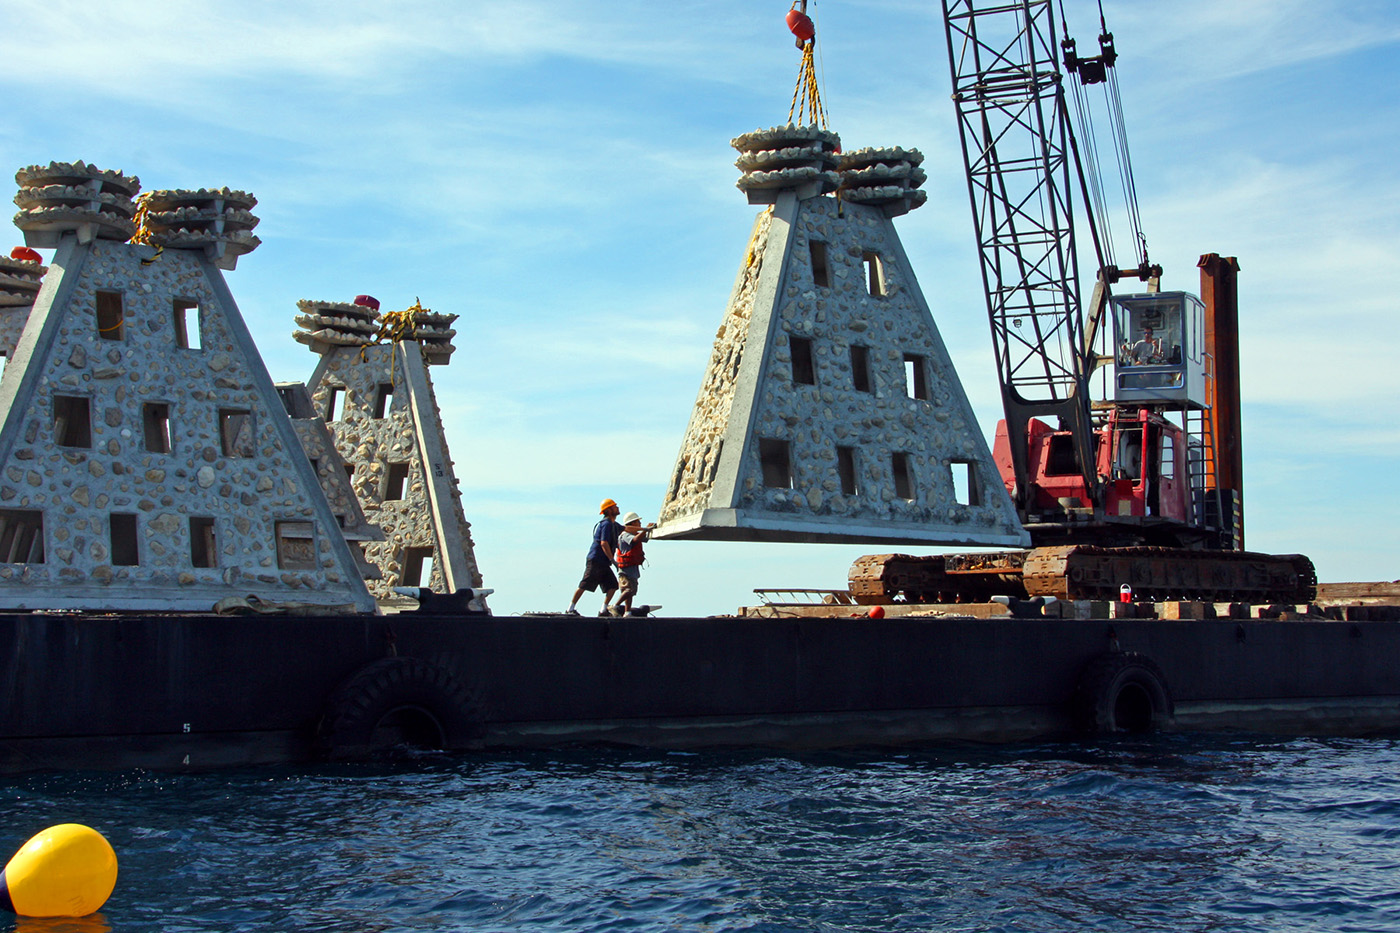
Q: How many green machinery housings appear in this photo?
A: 0